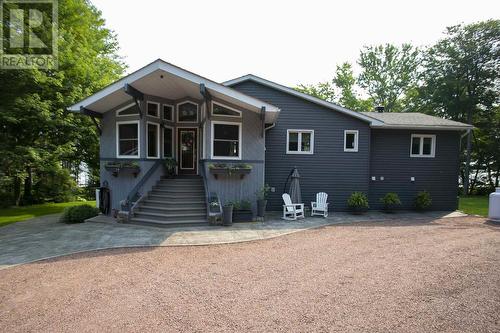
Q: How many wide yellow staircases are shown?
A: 0